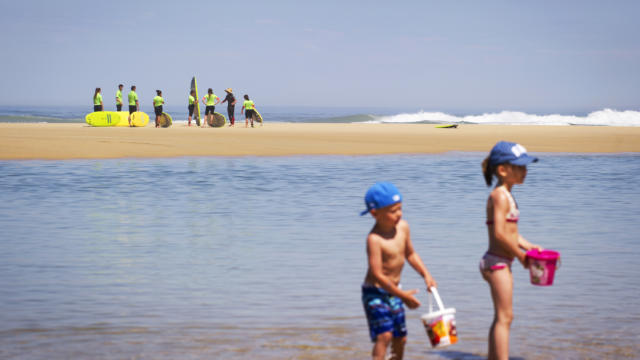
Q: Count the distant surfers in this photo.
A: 8